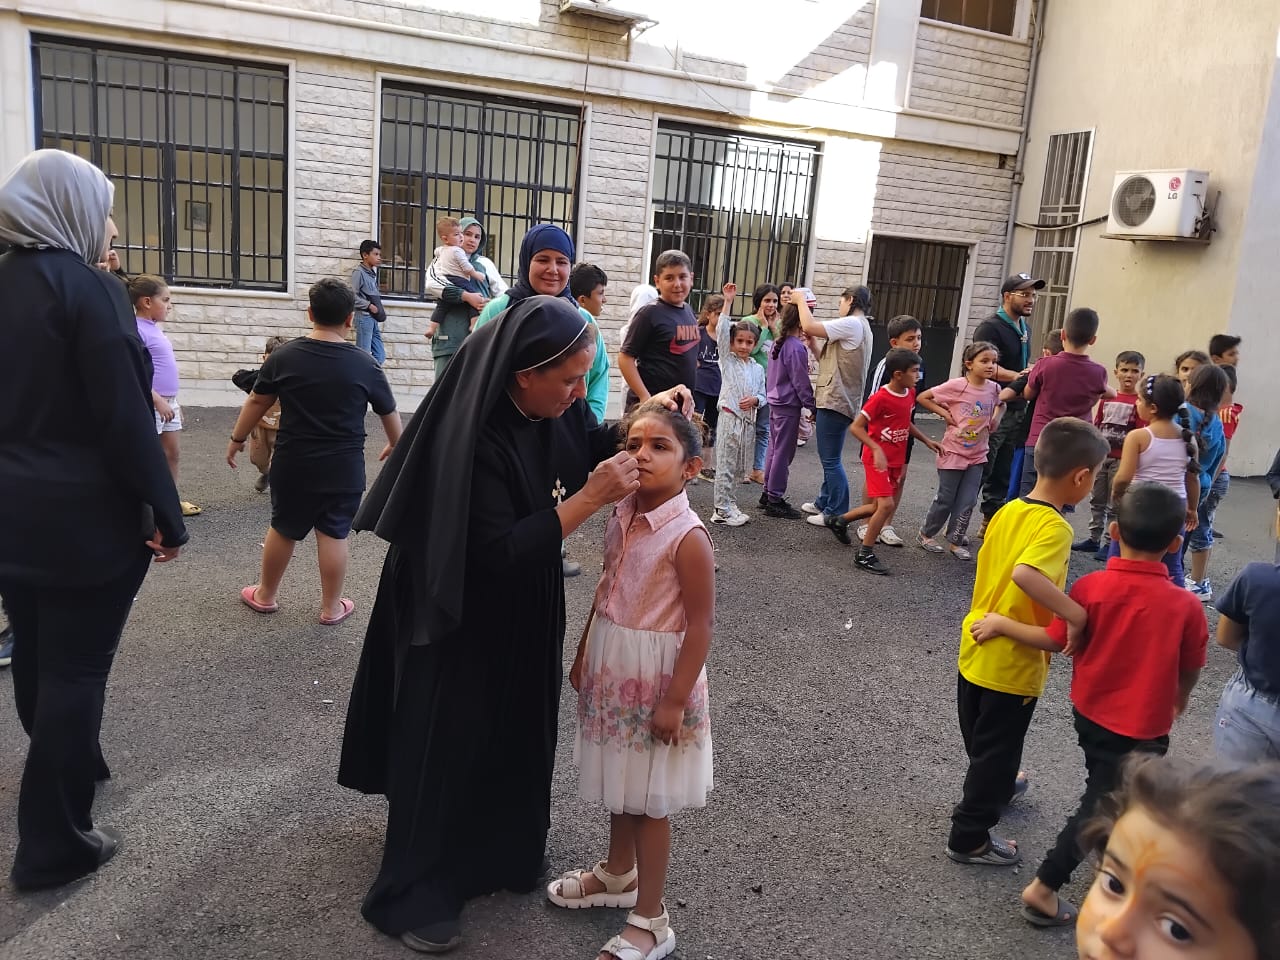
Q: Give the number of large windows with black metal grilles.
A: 3